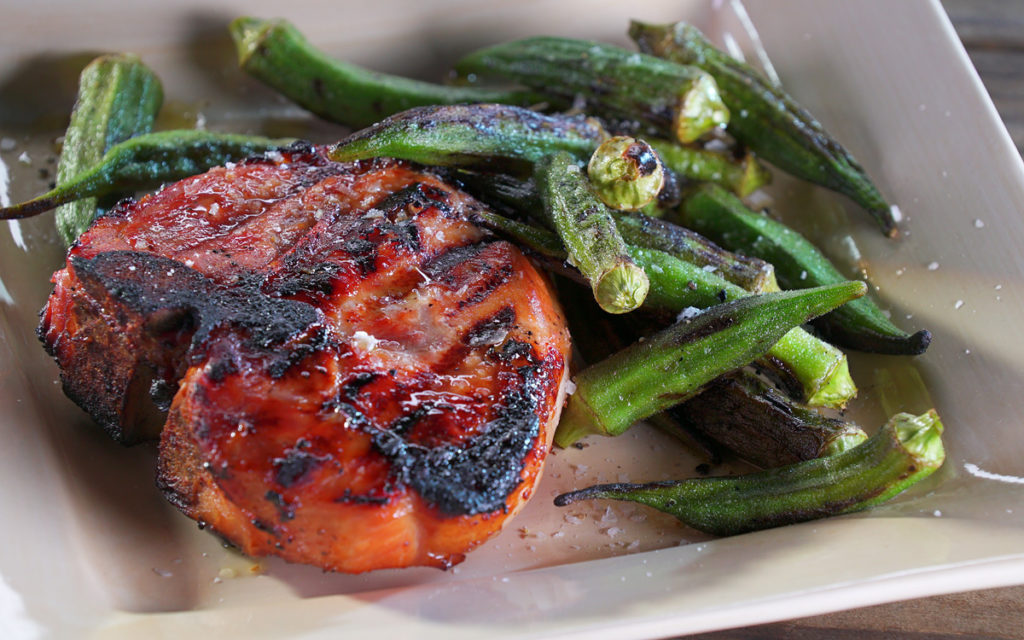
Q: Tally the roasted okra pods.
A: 15